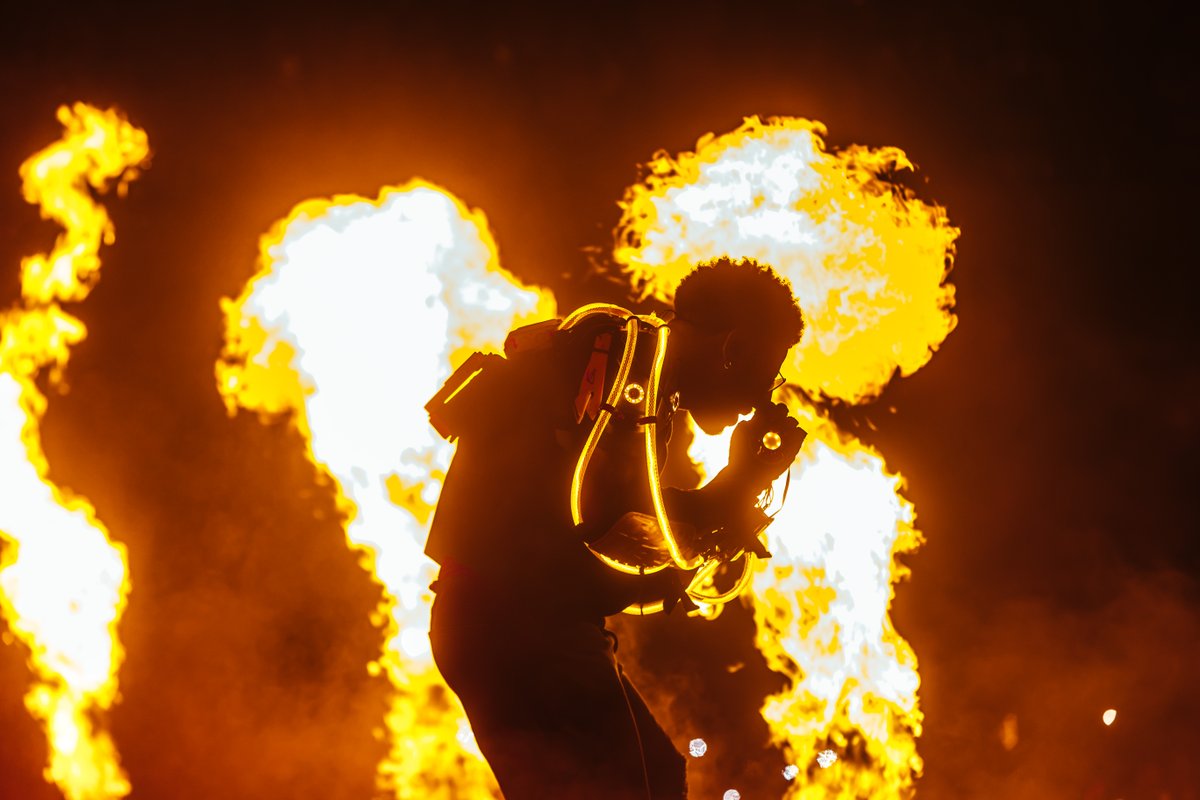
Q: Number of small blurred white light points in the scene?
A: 5